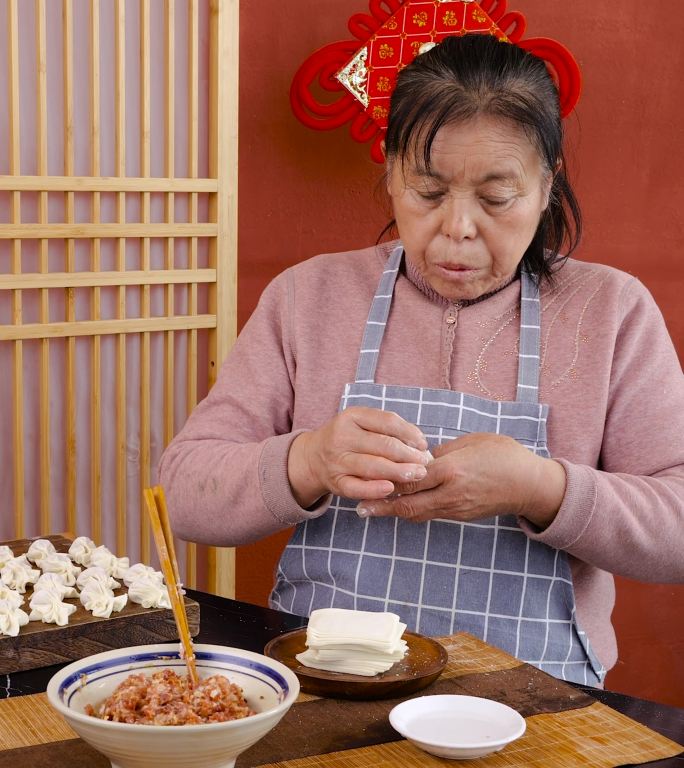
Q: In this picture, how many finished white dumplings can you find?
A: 14